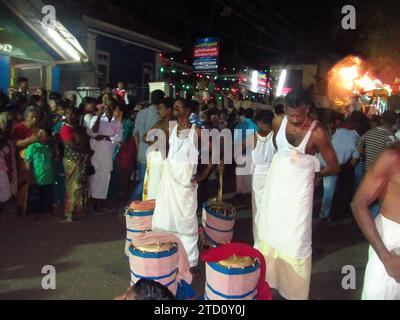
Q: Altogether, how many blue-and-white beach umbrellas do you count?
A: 0